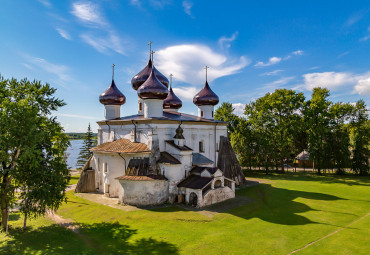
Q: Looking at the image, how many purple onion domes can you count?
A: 5